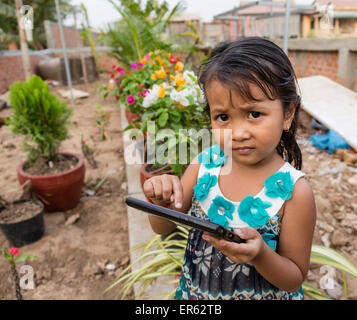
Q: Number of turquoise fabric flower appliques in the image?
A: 5